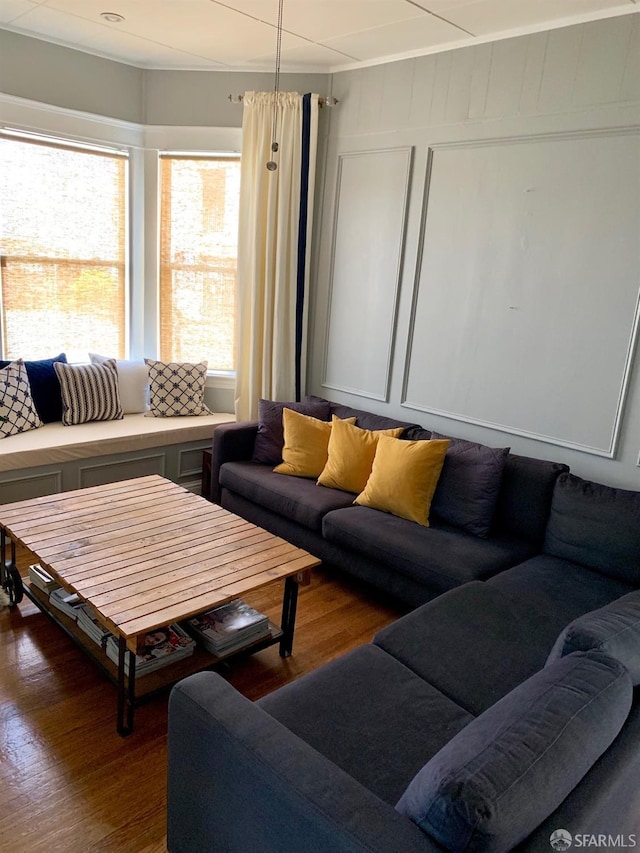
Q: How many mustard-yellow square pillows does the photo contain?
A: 3